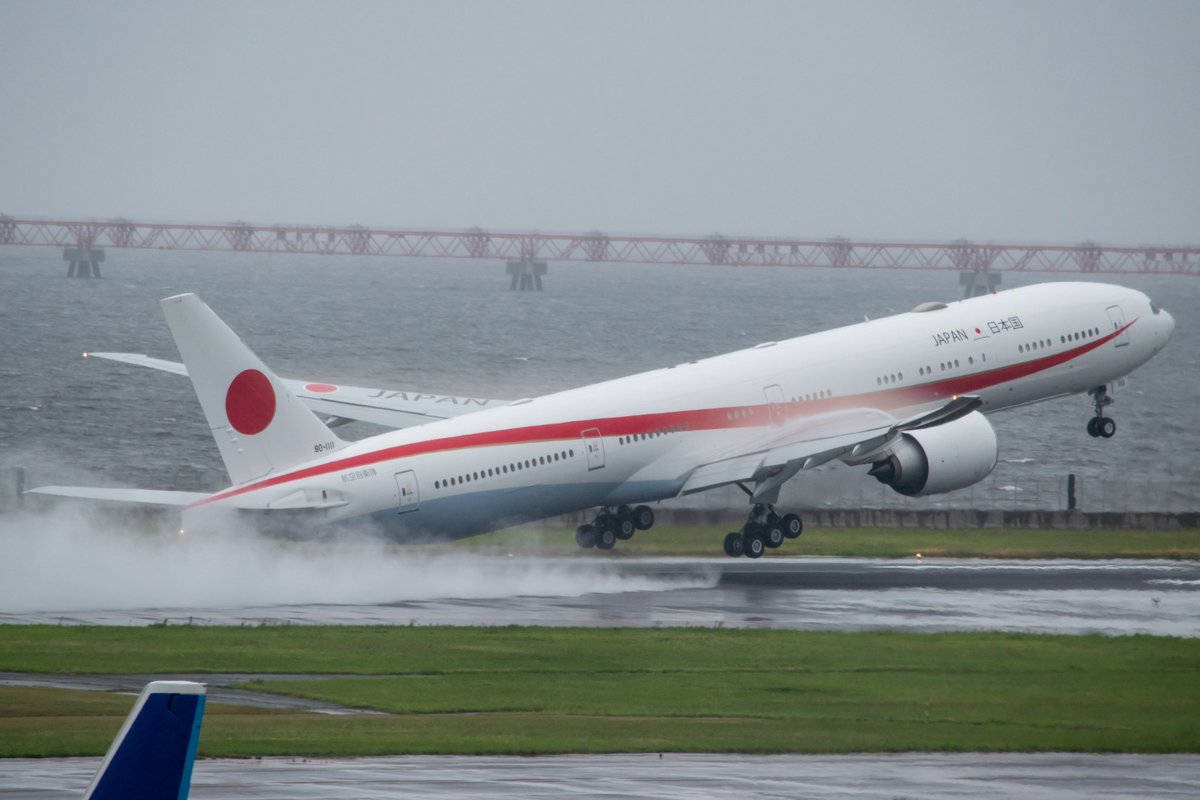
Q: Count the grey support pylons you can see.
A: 3